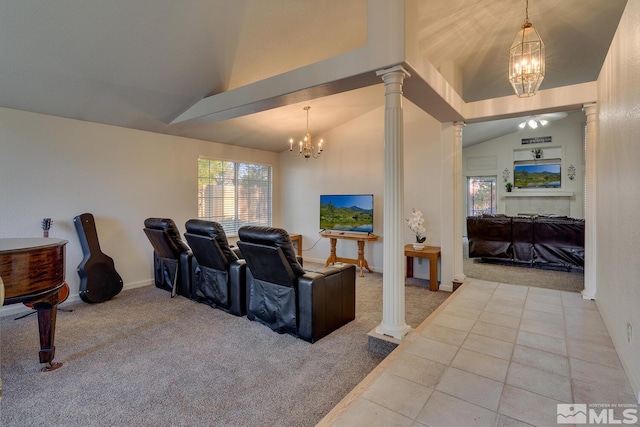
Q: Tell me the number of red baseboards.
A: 0